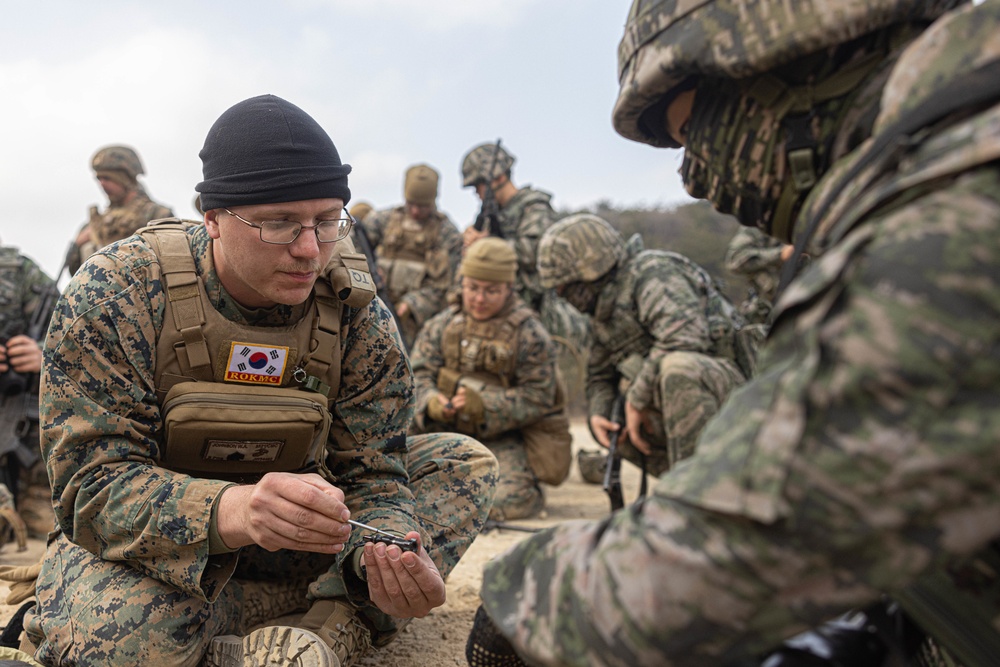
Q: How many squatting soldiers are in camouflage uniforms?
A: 4